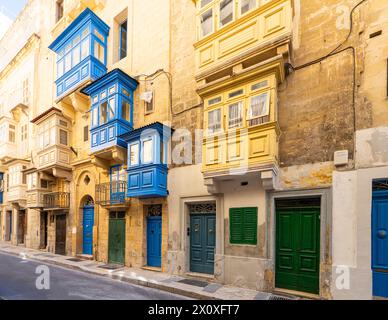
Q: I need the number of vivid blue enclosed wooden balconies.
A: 3